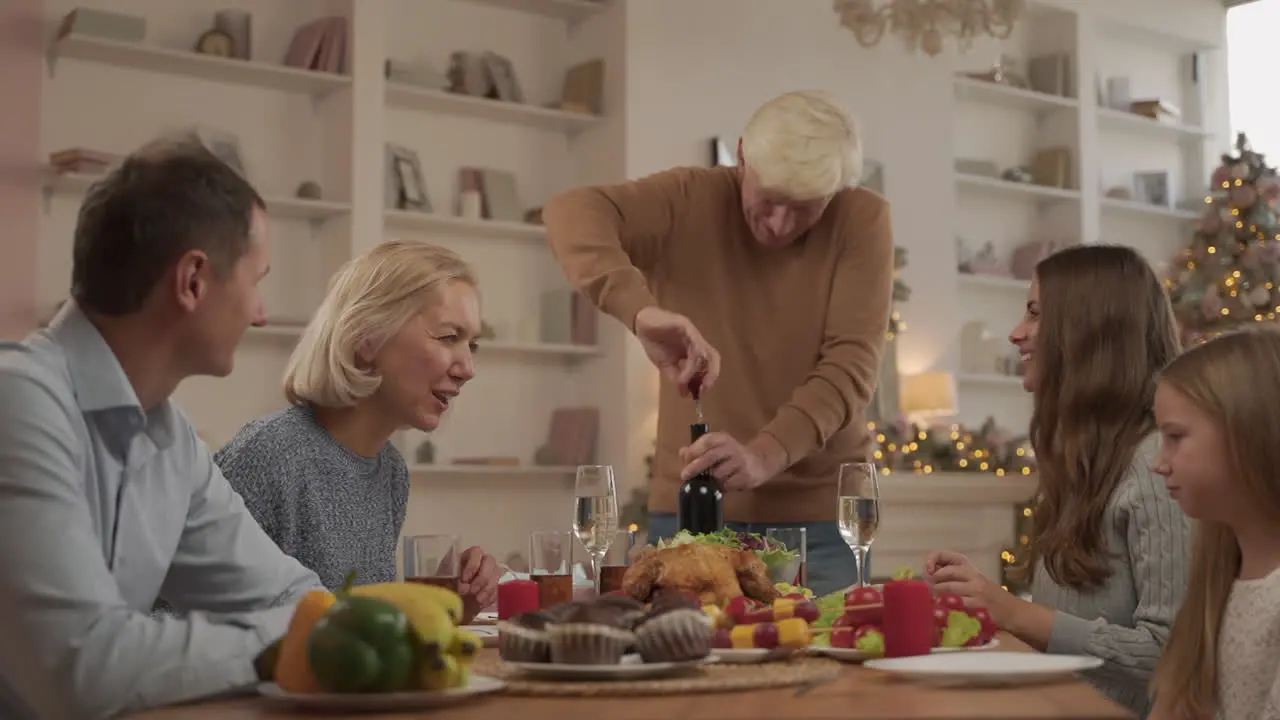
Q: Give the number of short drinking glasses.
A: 4